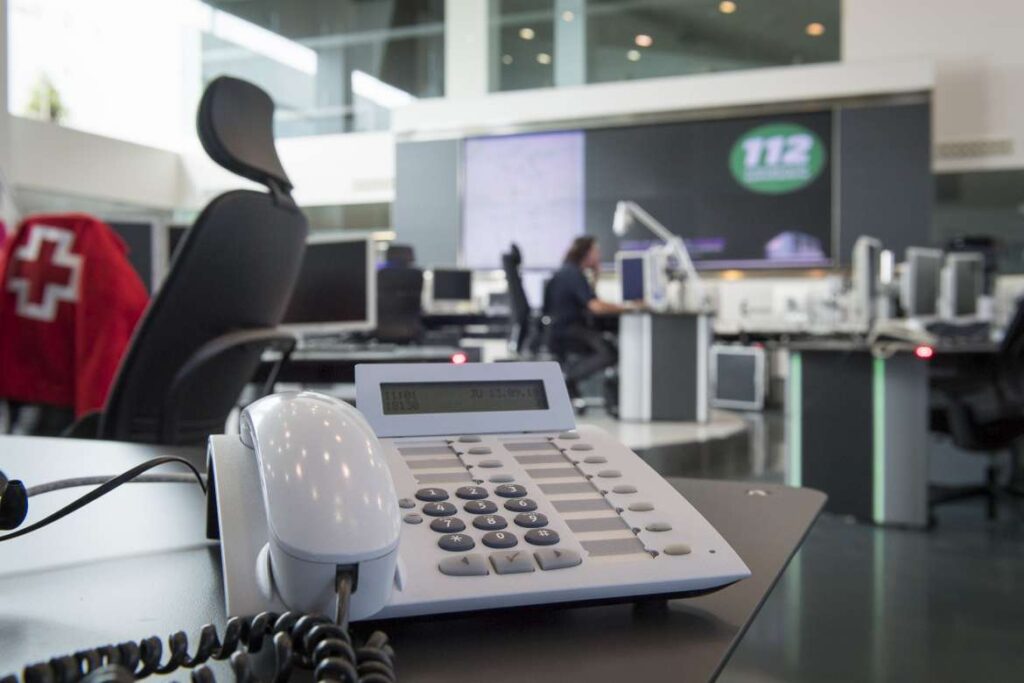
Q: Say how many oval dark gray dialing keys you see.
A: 12